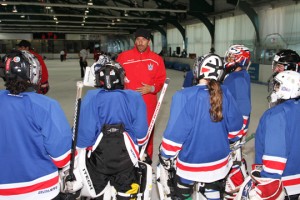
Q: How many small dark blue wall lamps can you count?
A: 0